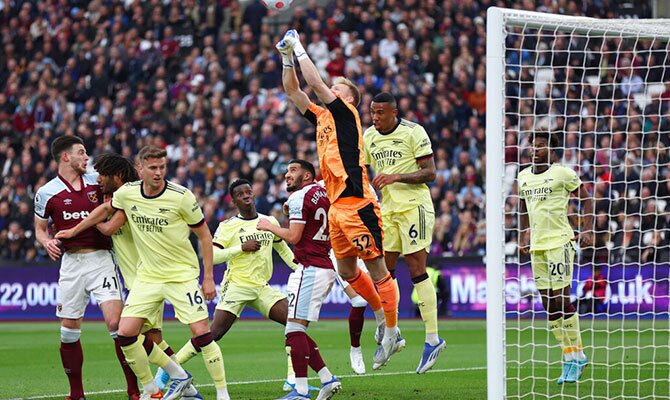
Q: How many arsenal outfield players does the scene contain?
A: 5